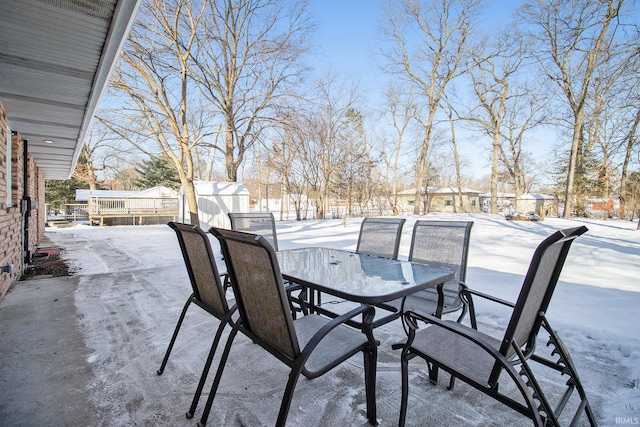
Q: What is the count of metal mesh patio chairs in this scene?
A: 6